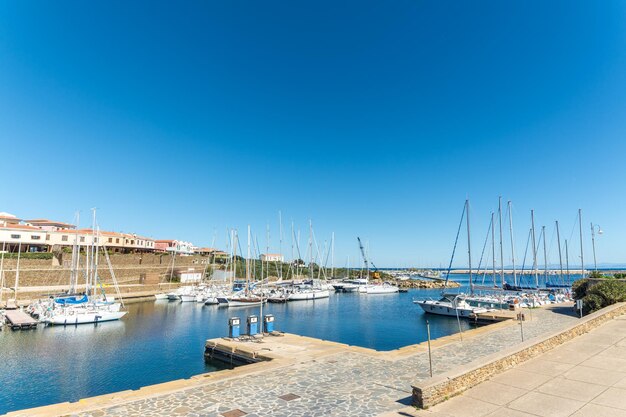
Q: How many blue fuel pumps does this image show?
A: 3